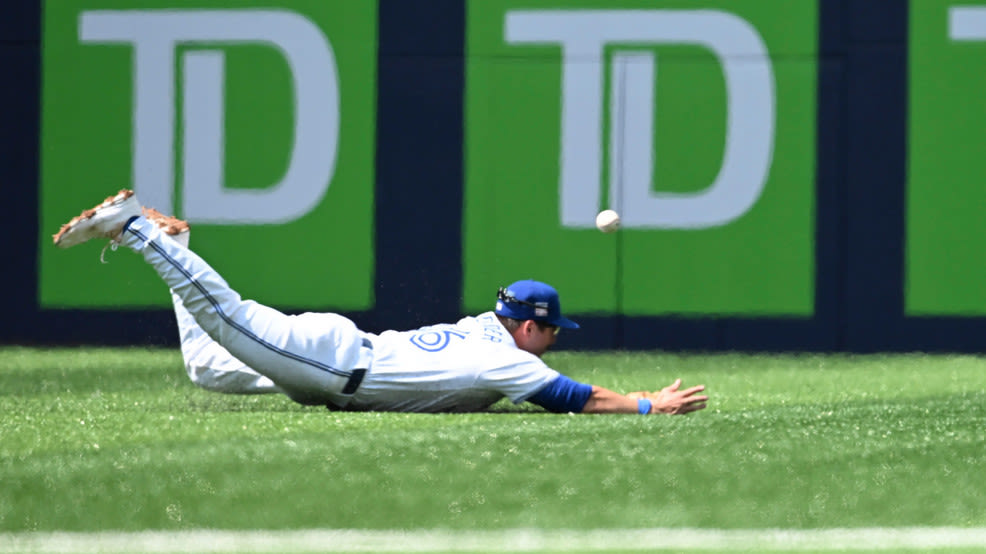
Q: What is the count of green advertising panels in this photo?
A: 3